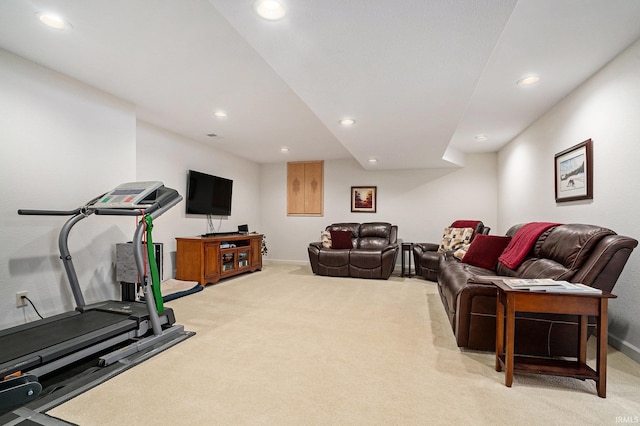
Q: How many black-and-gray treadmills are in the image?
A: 1